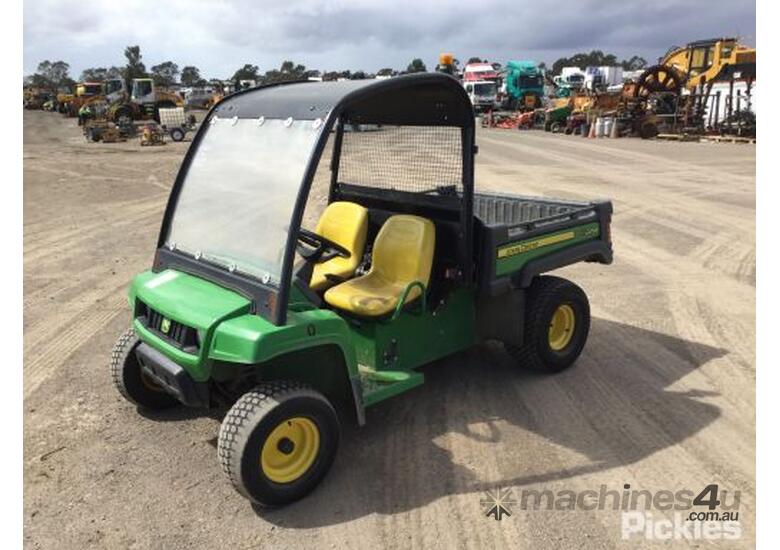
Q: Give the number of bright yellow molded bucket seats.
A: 2